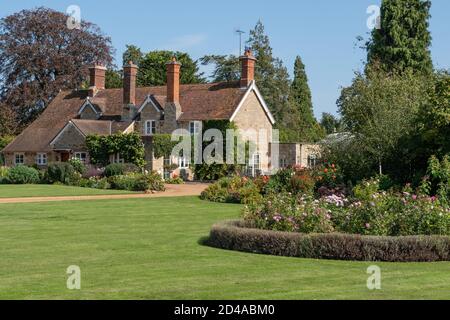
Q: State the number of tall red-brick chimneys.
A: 4